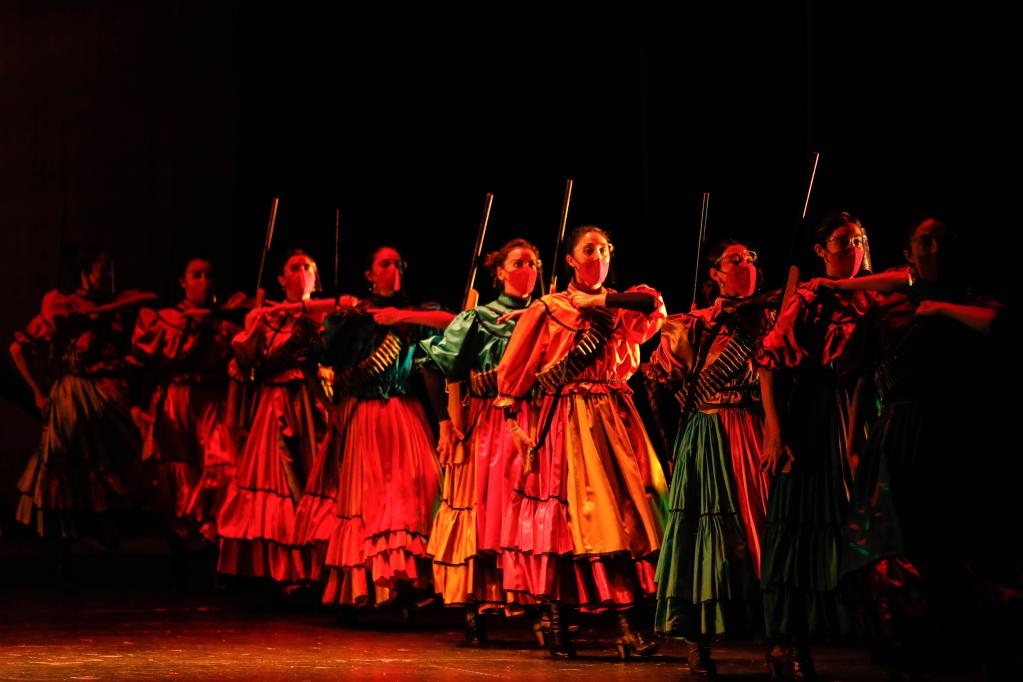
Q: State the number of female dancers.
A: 9